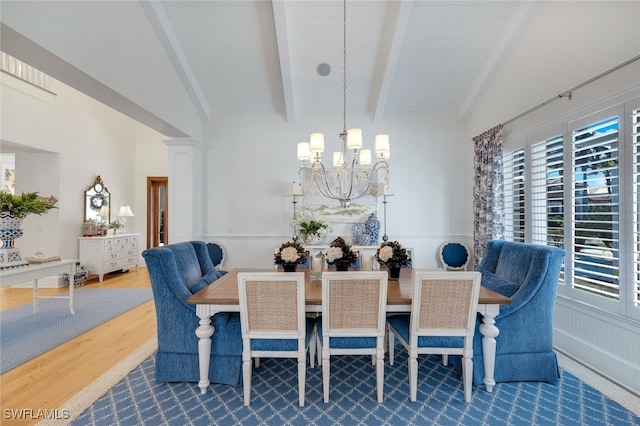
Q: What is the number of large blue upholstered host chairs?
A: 2